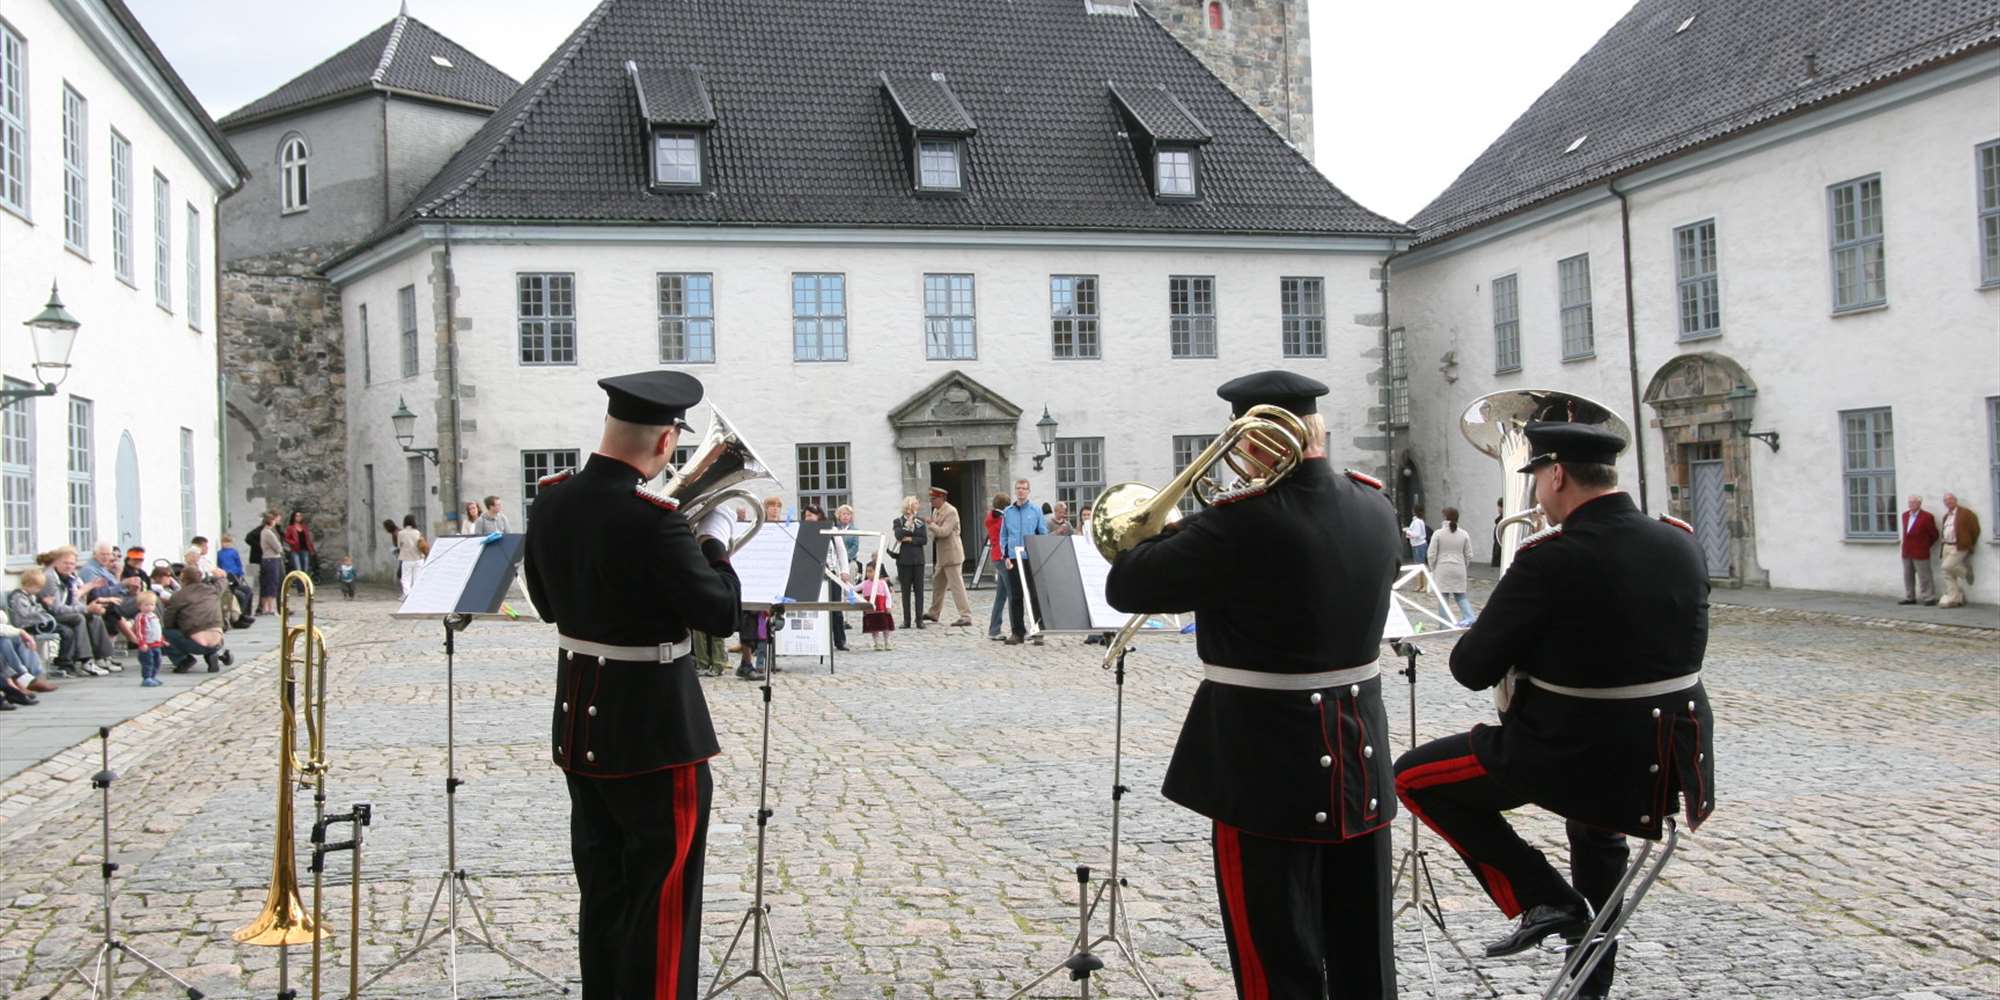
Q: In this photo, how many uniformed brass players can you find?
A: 3